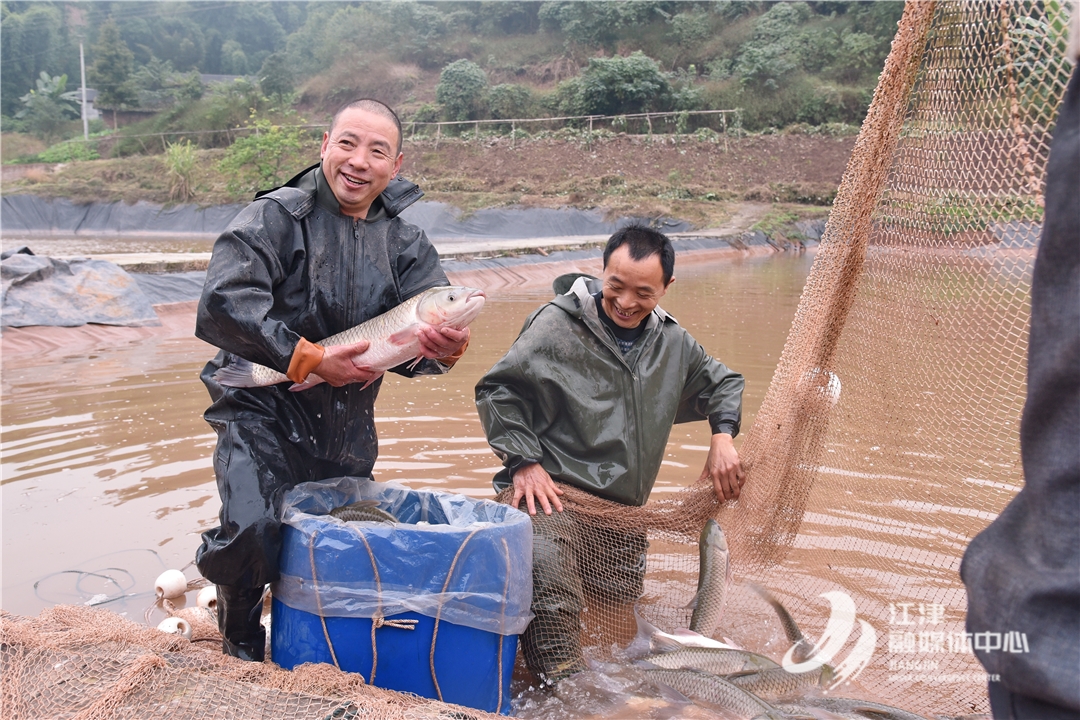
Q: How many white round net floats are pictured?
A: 4